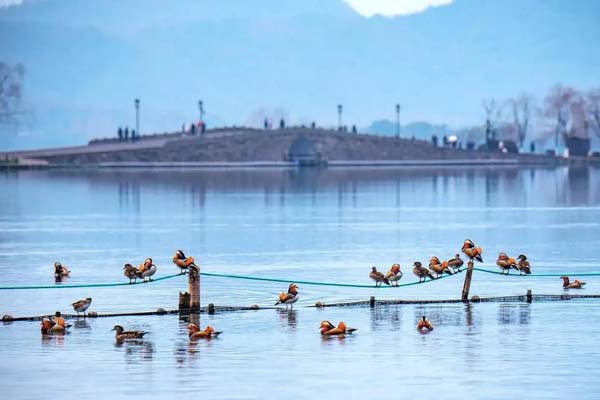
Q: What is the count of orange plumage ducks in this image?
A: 13